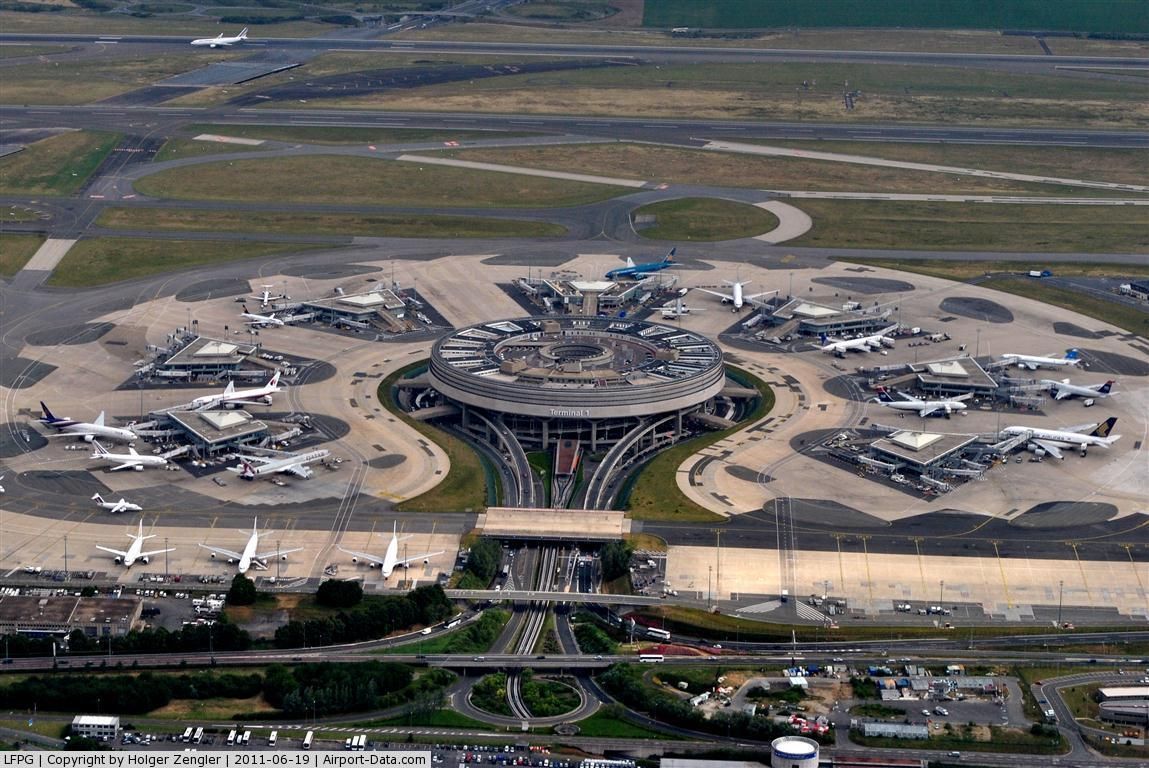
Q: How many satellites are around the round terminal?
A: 7